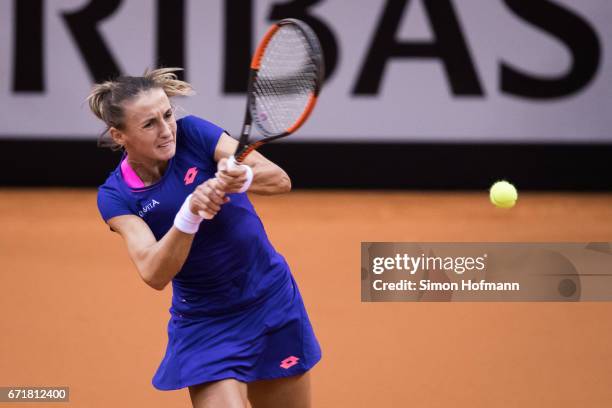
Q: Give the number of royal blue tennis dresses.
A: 1